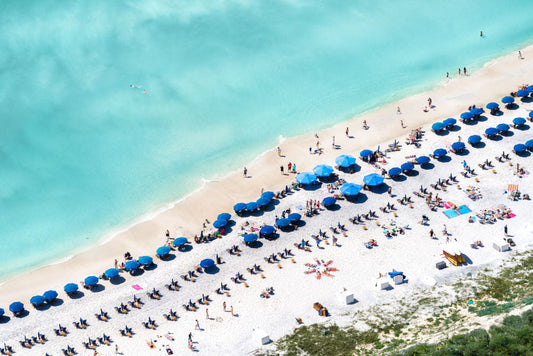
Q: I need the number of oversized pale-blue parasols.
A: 5